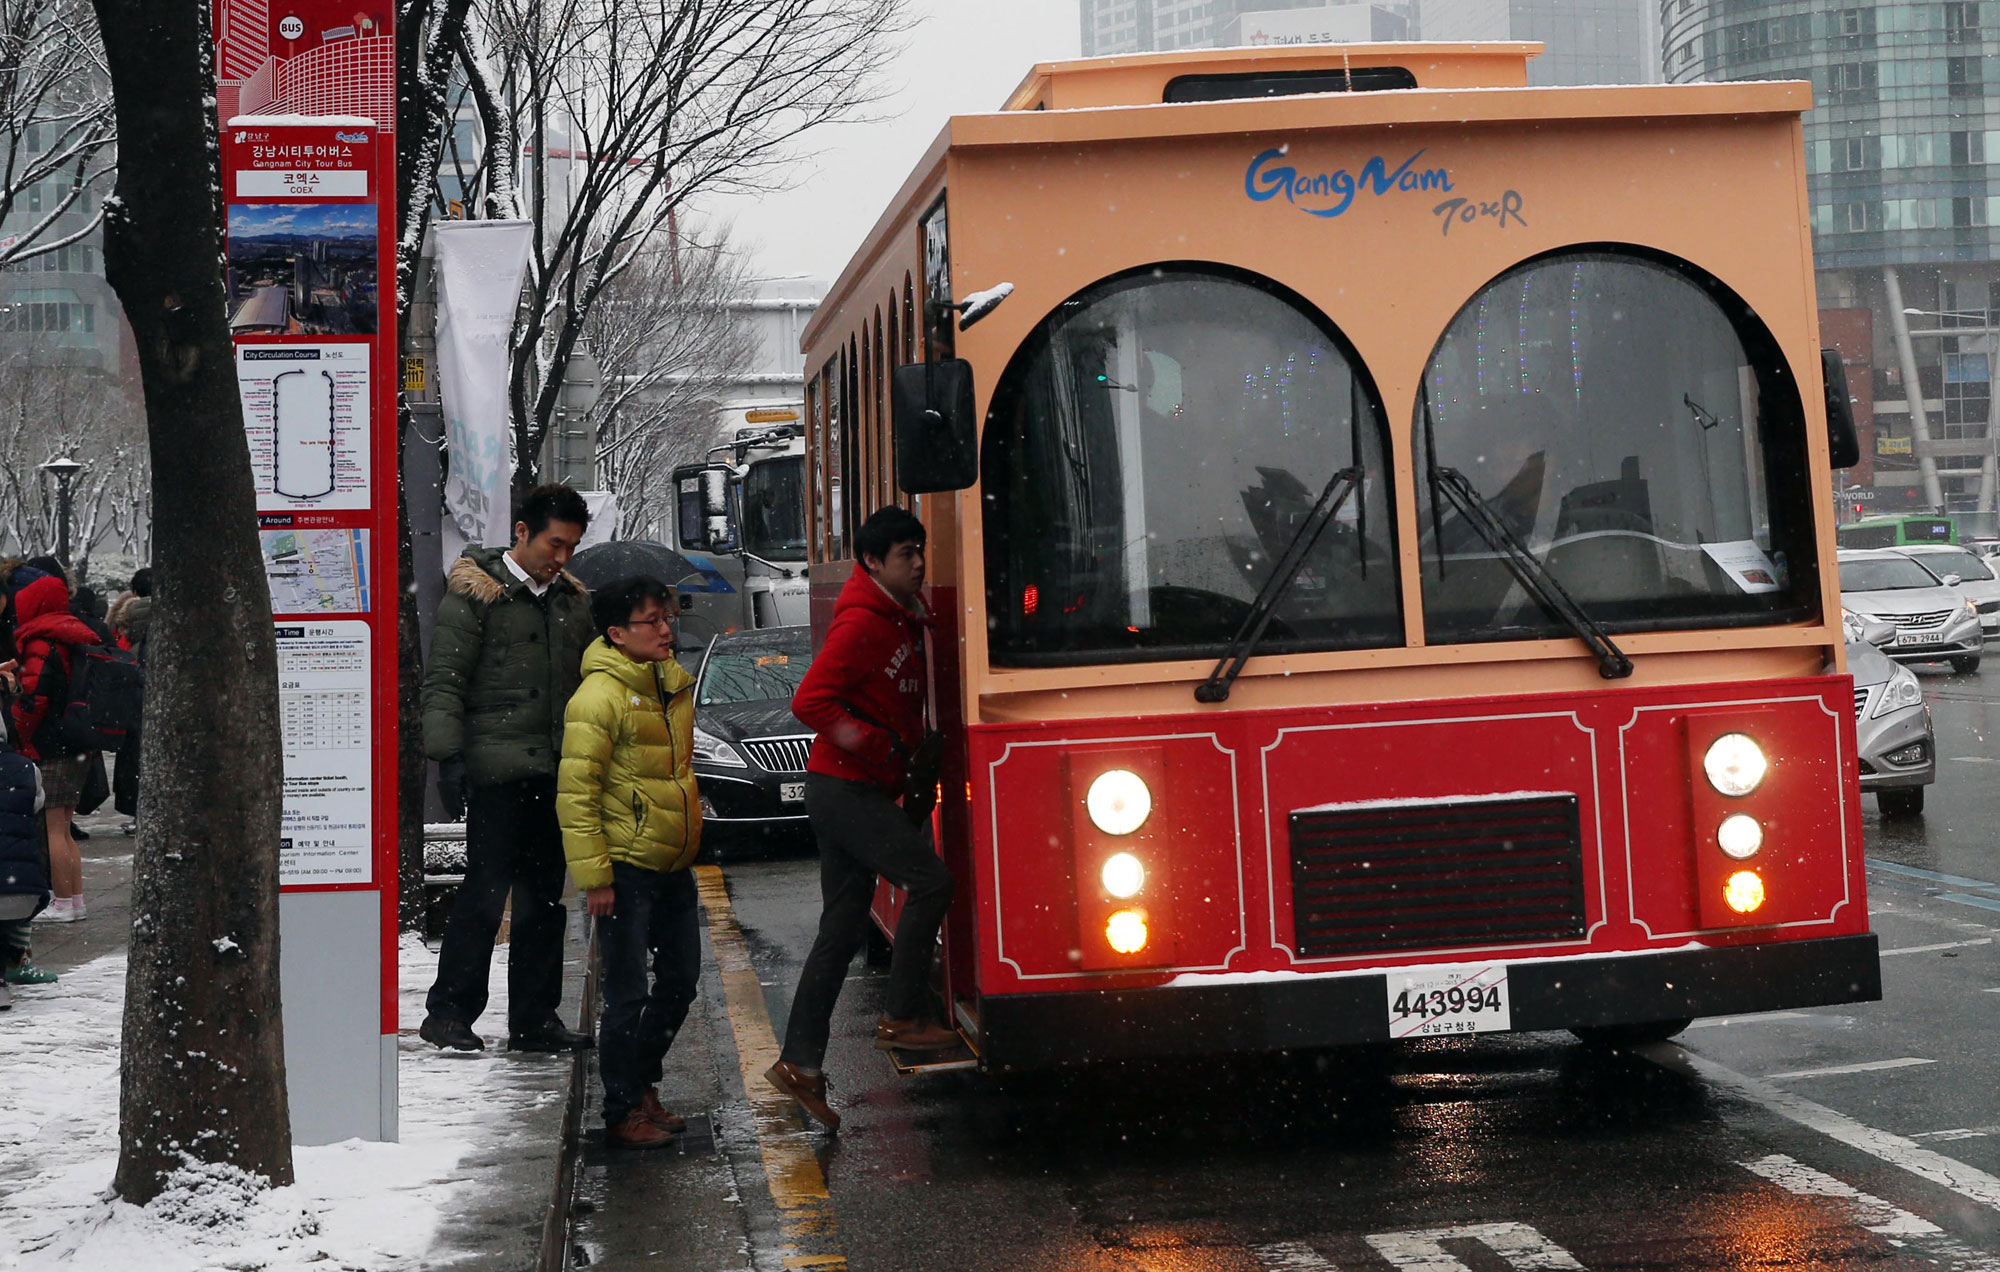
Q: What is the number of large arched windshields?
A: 2